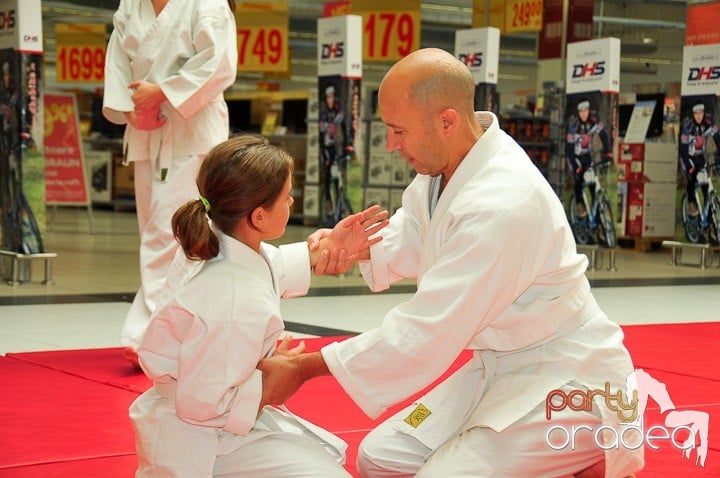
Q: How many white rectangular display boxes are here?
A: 5